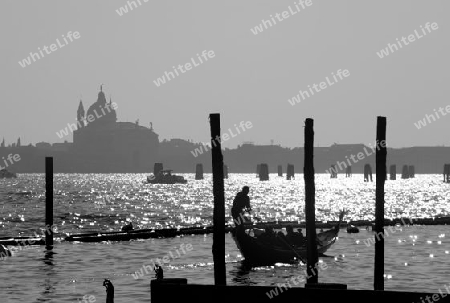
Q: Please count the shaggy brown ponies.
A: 0